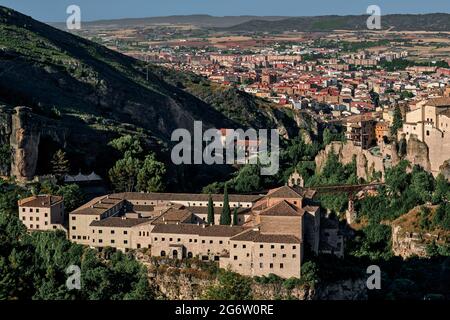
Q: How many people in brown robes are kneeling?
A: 0